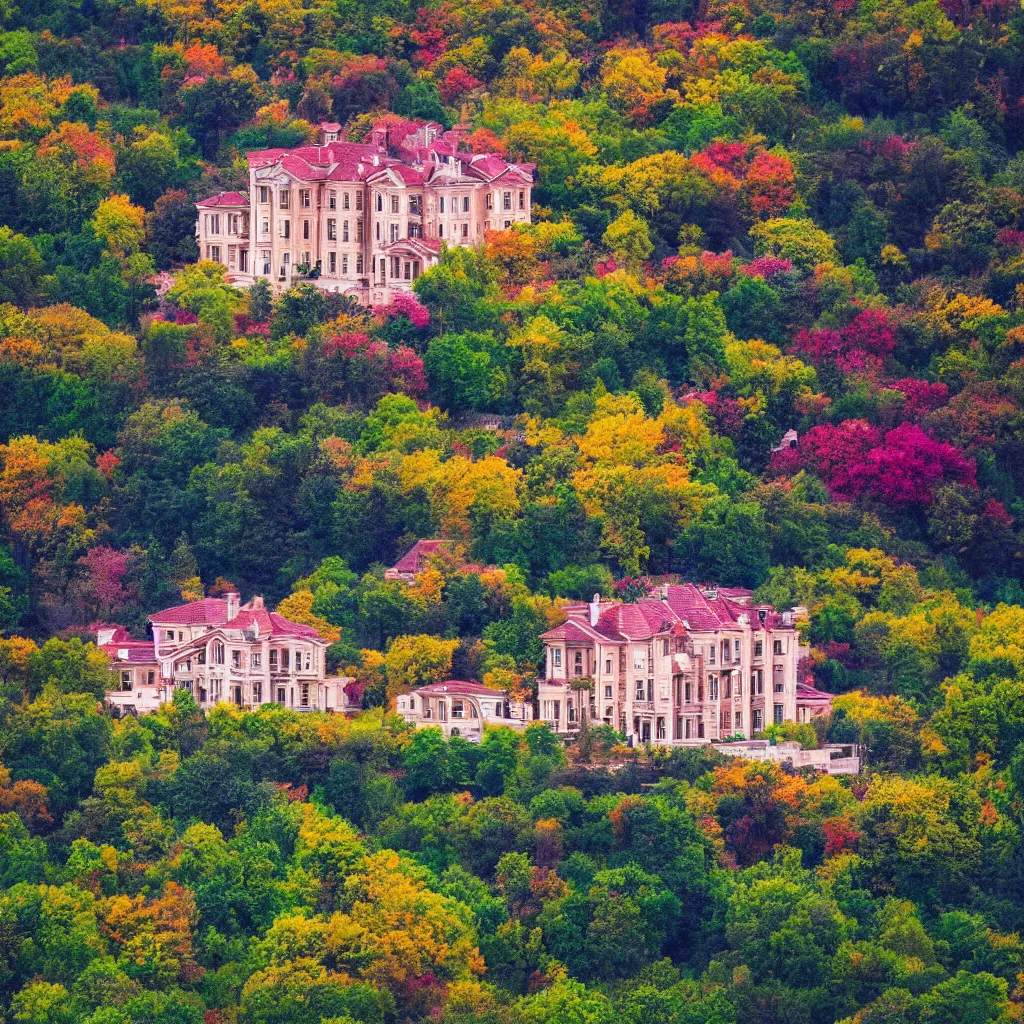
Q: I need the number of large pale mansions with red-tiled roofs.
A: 3